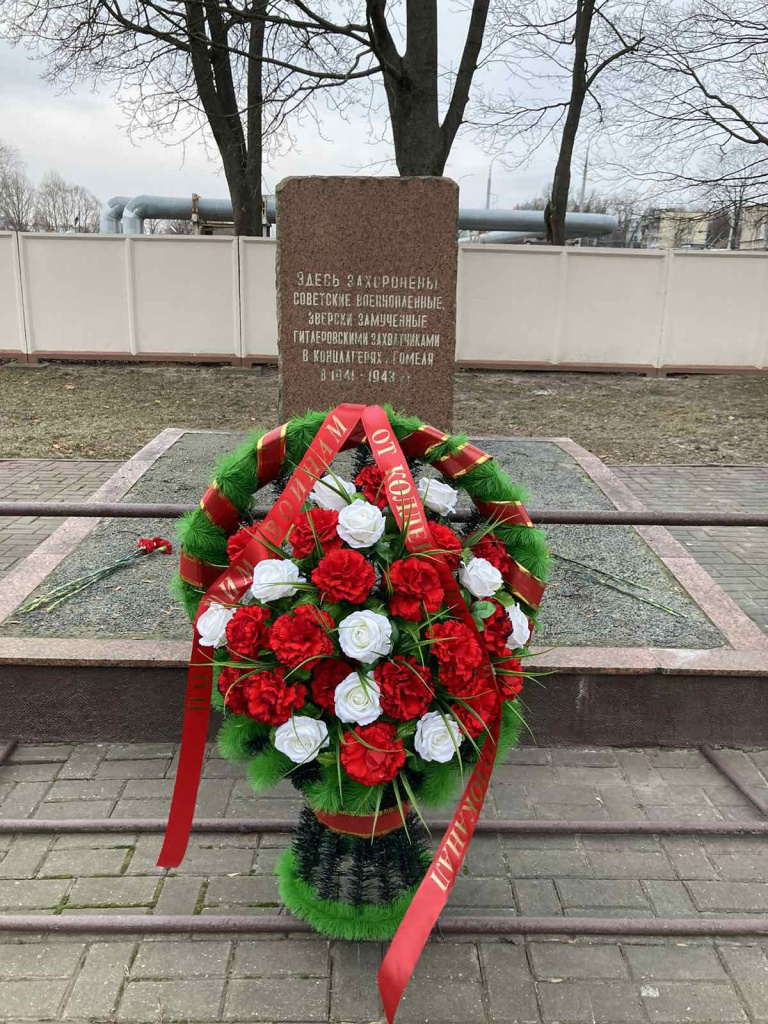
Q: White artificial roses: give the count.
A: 11